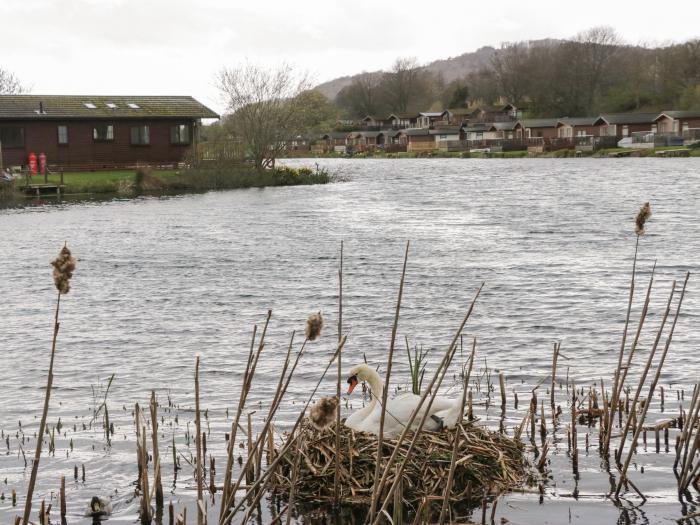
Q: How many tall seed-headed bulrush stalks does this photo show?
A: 4